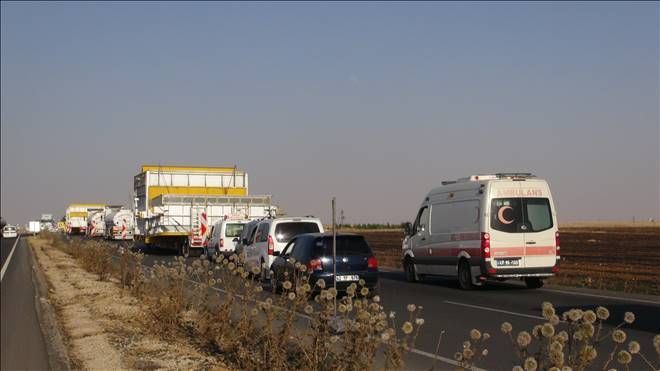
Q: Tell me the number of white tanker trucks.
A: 2